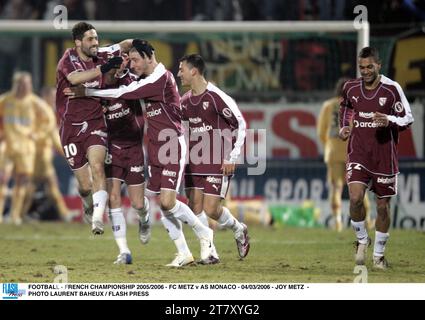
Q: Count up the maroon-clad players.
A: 5